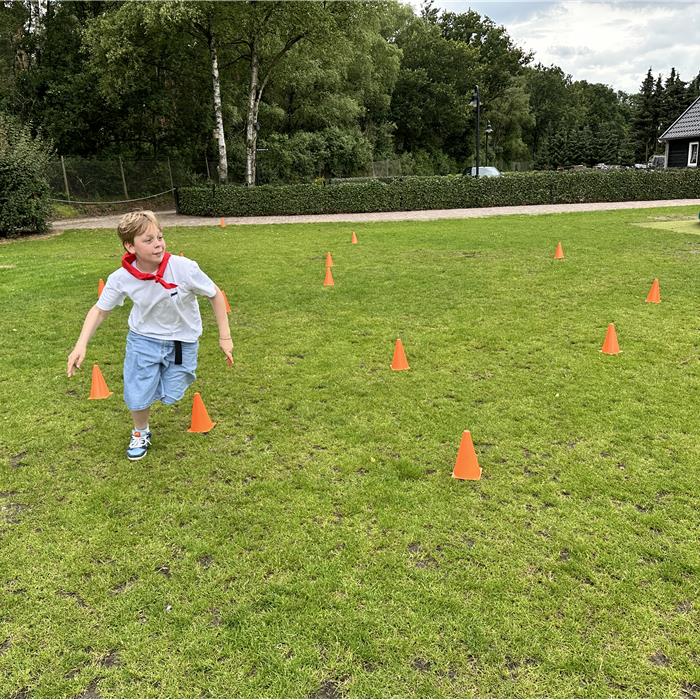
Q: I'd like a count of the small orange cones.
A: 13